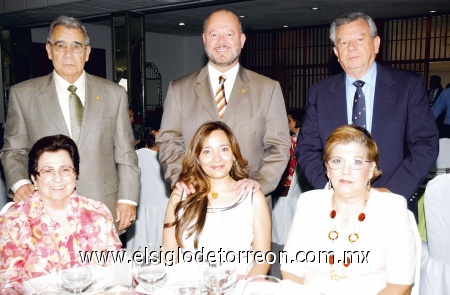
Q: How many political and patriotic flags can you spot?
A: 0